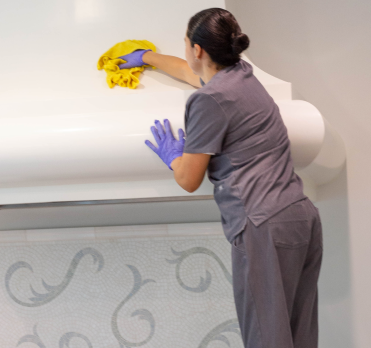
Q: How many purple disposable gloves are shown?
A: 2